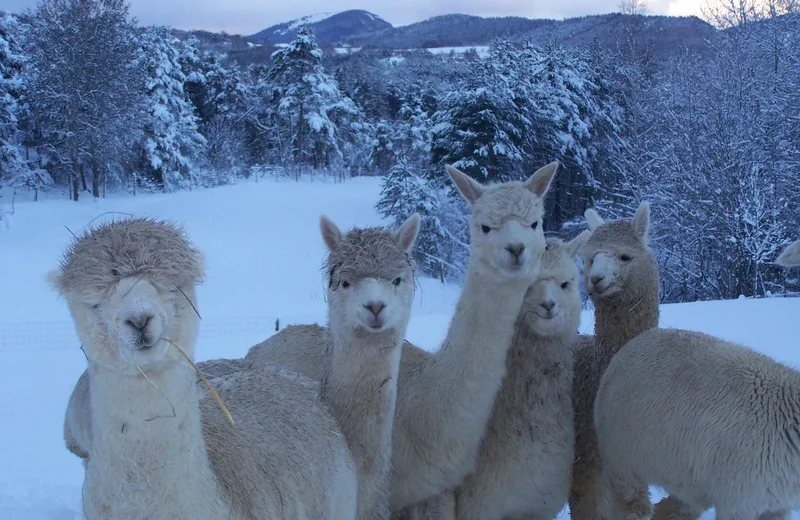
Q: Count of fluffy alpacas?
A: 6